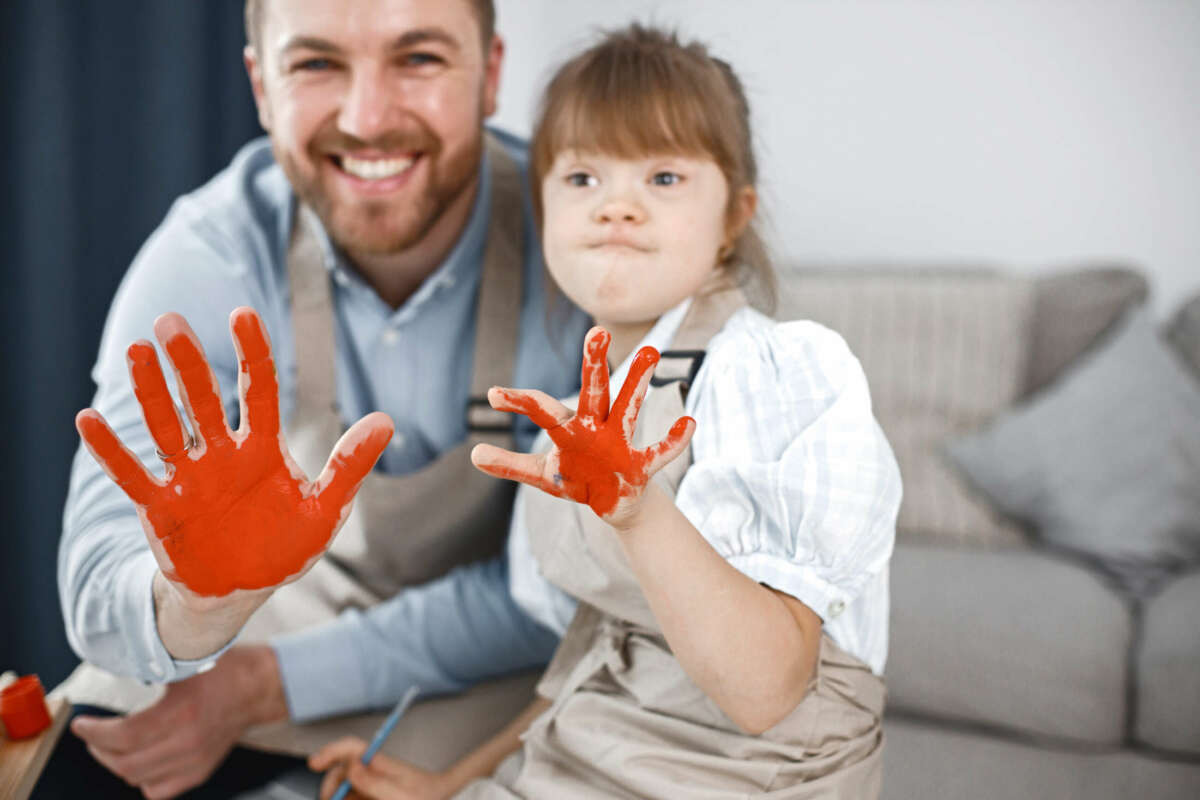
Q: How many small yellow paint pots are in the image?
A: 0